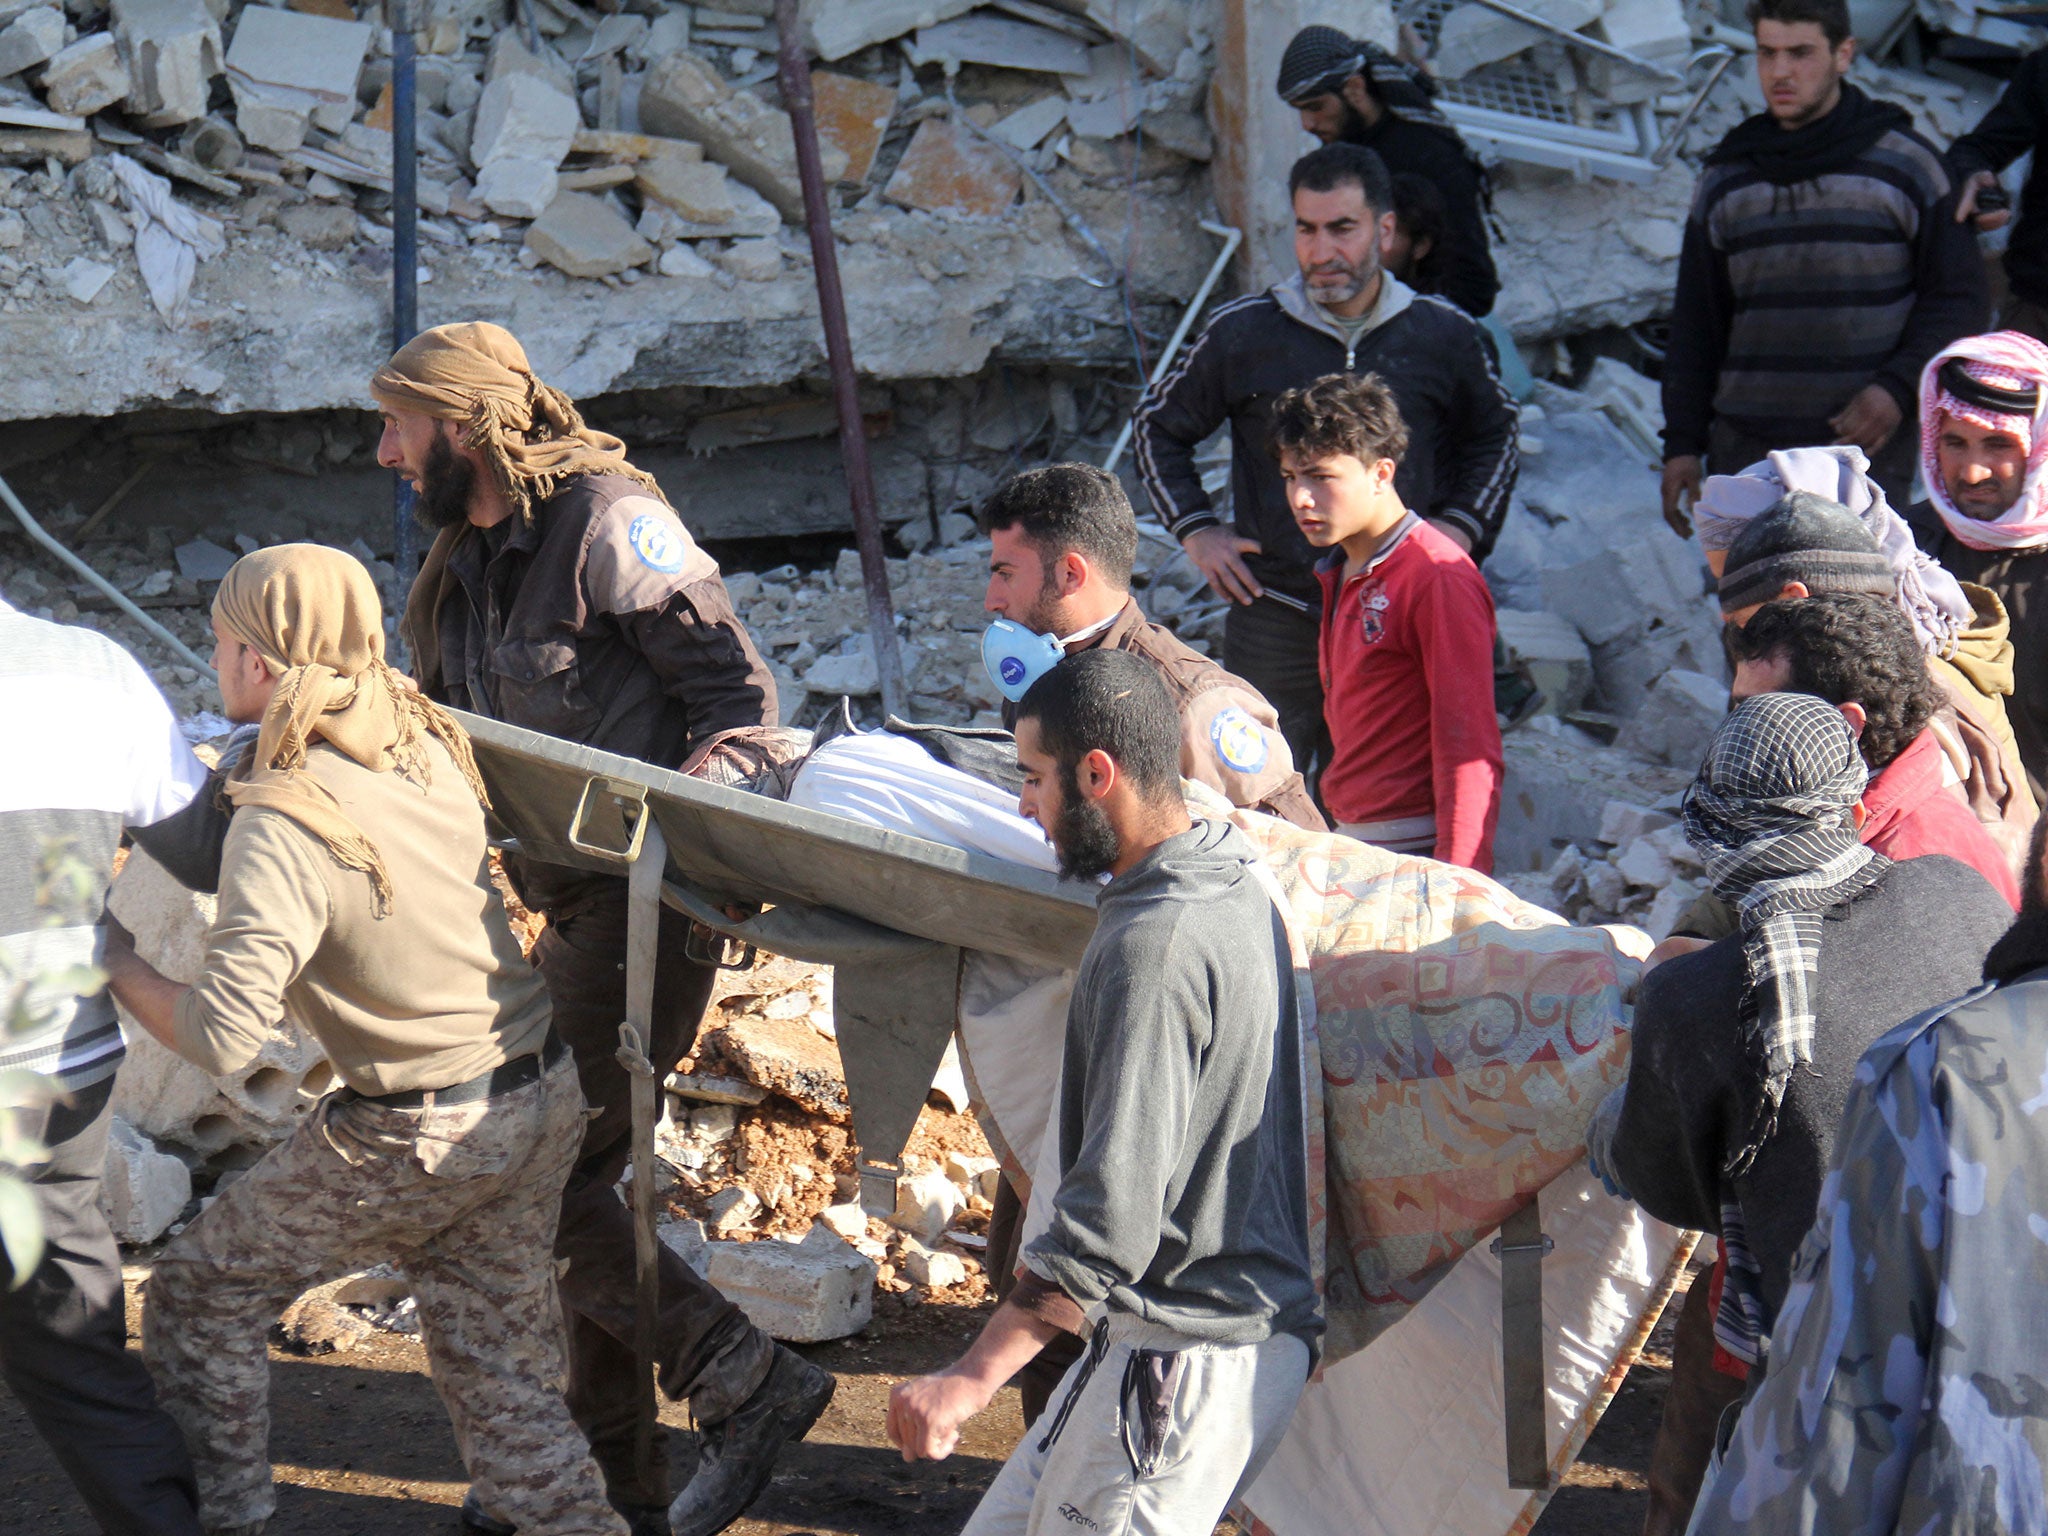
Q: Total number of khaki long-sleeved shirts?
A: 1